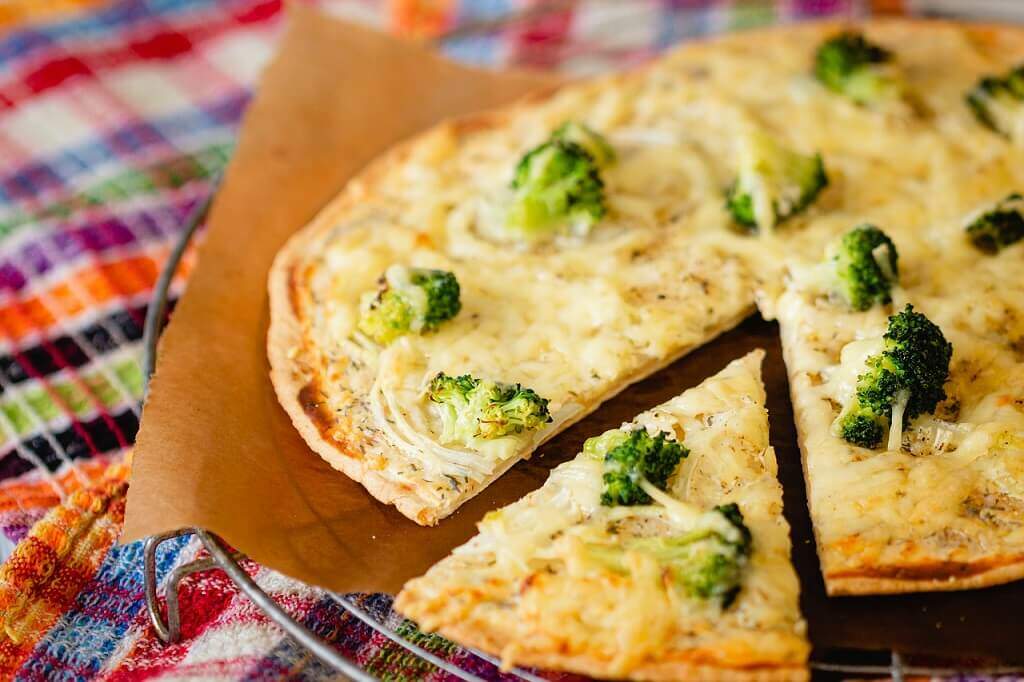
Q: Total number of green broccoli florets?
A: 11